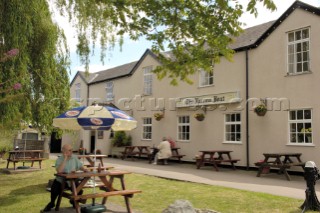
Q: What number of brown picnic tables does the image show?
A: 7